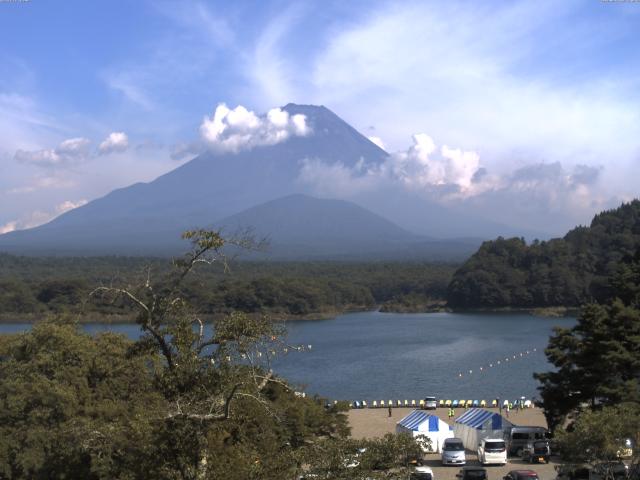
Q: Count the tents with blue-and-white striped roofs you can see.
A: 2